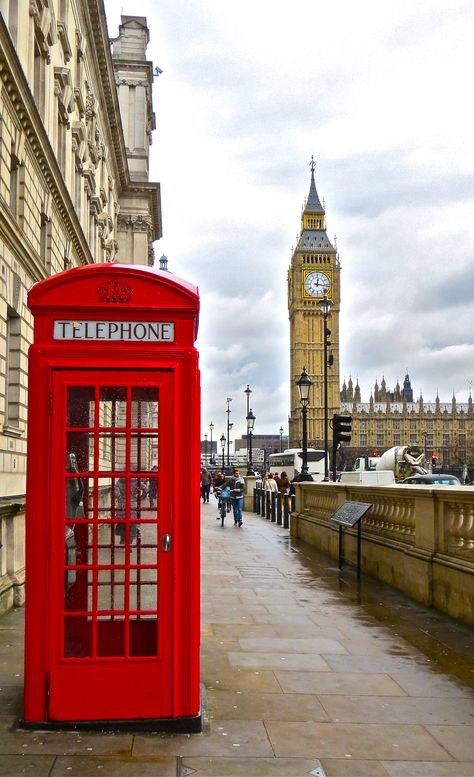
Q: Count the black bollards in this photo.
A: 8